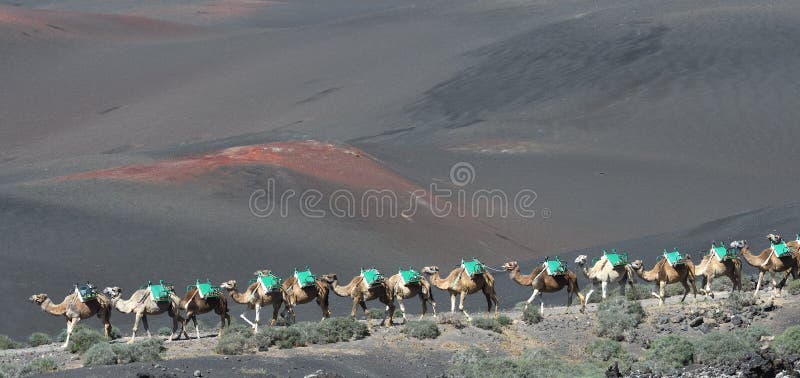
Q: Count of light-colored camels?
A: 2